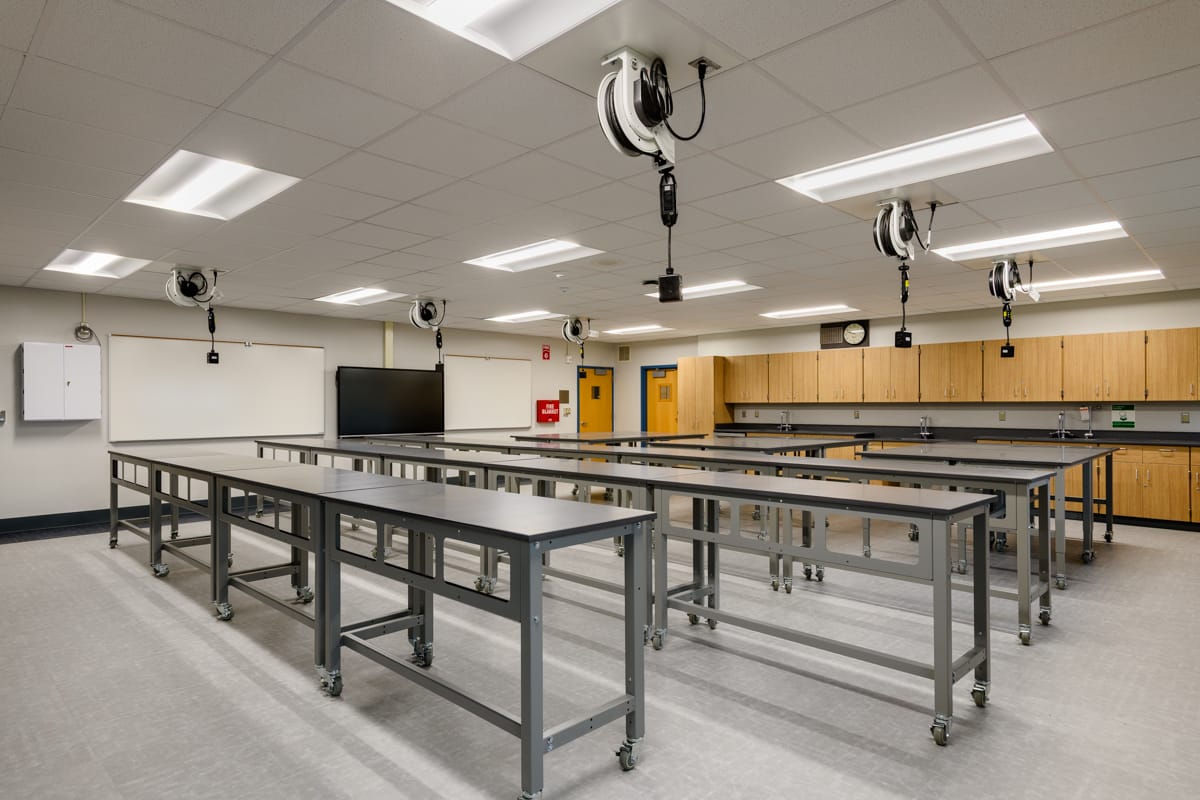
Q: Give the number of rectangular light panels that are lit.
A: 12